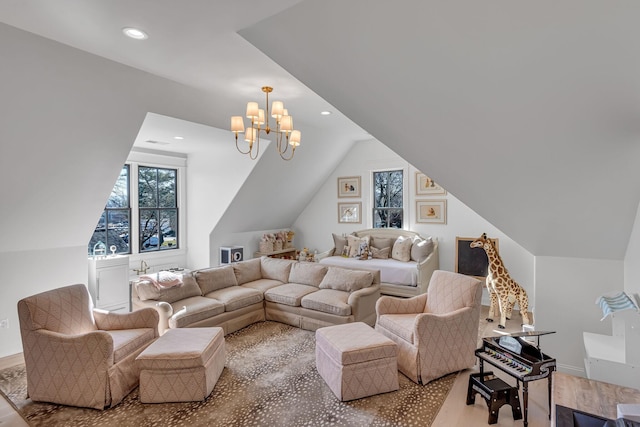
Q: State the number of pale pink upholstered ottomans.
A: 2